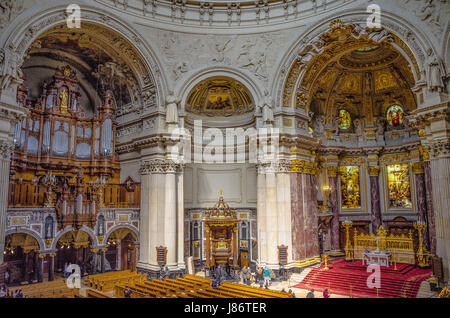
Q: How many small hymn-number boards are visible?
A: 2